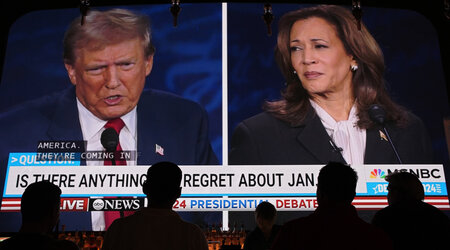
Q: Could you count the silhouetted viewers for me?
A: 5